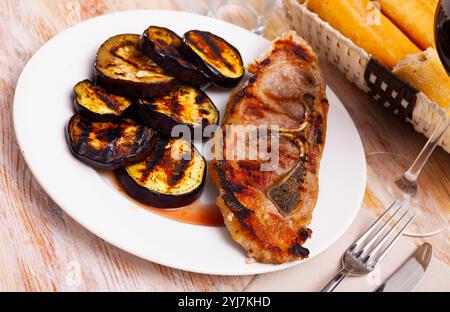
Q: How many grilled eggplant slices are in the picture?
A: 7